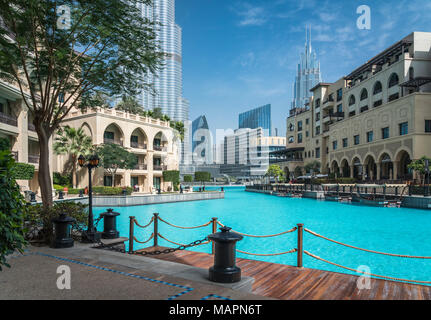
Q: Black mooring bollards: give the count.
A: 3